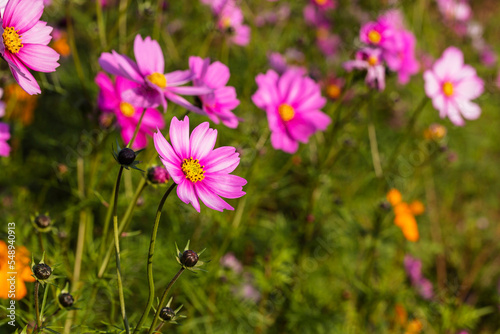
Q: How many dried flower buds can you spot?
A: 6